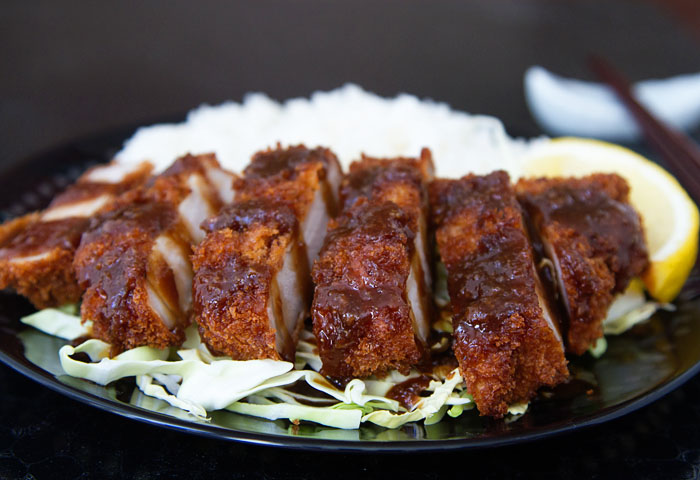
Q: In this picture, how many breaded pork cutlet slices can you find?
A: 6